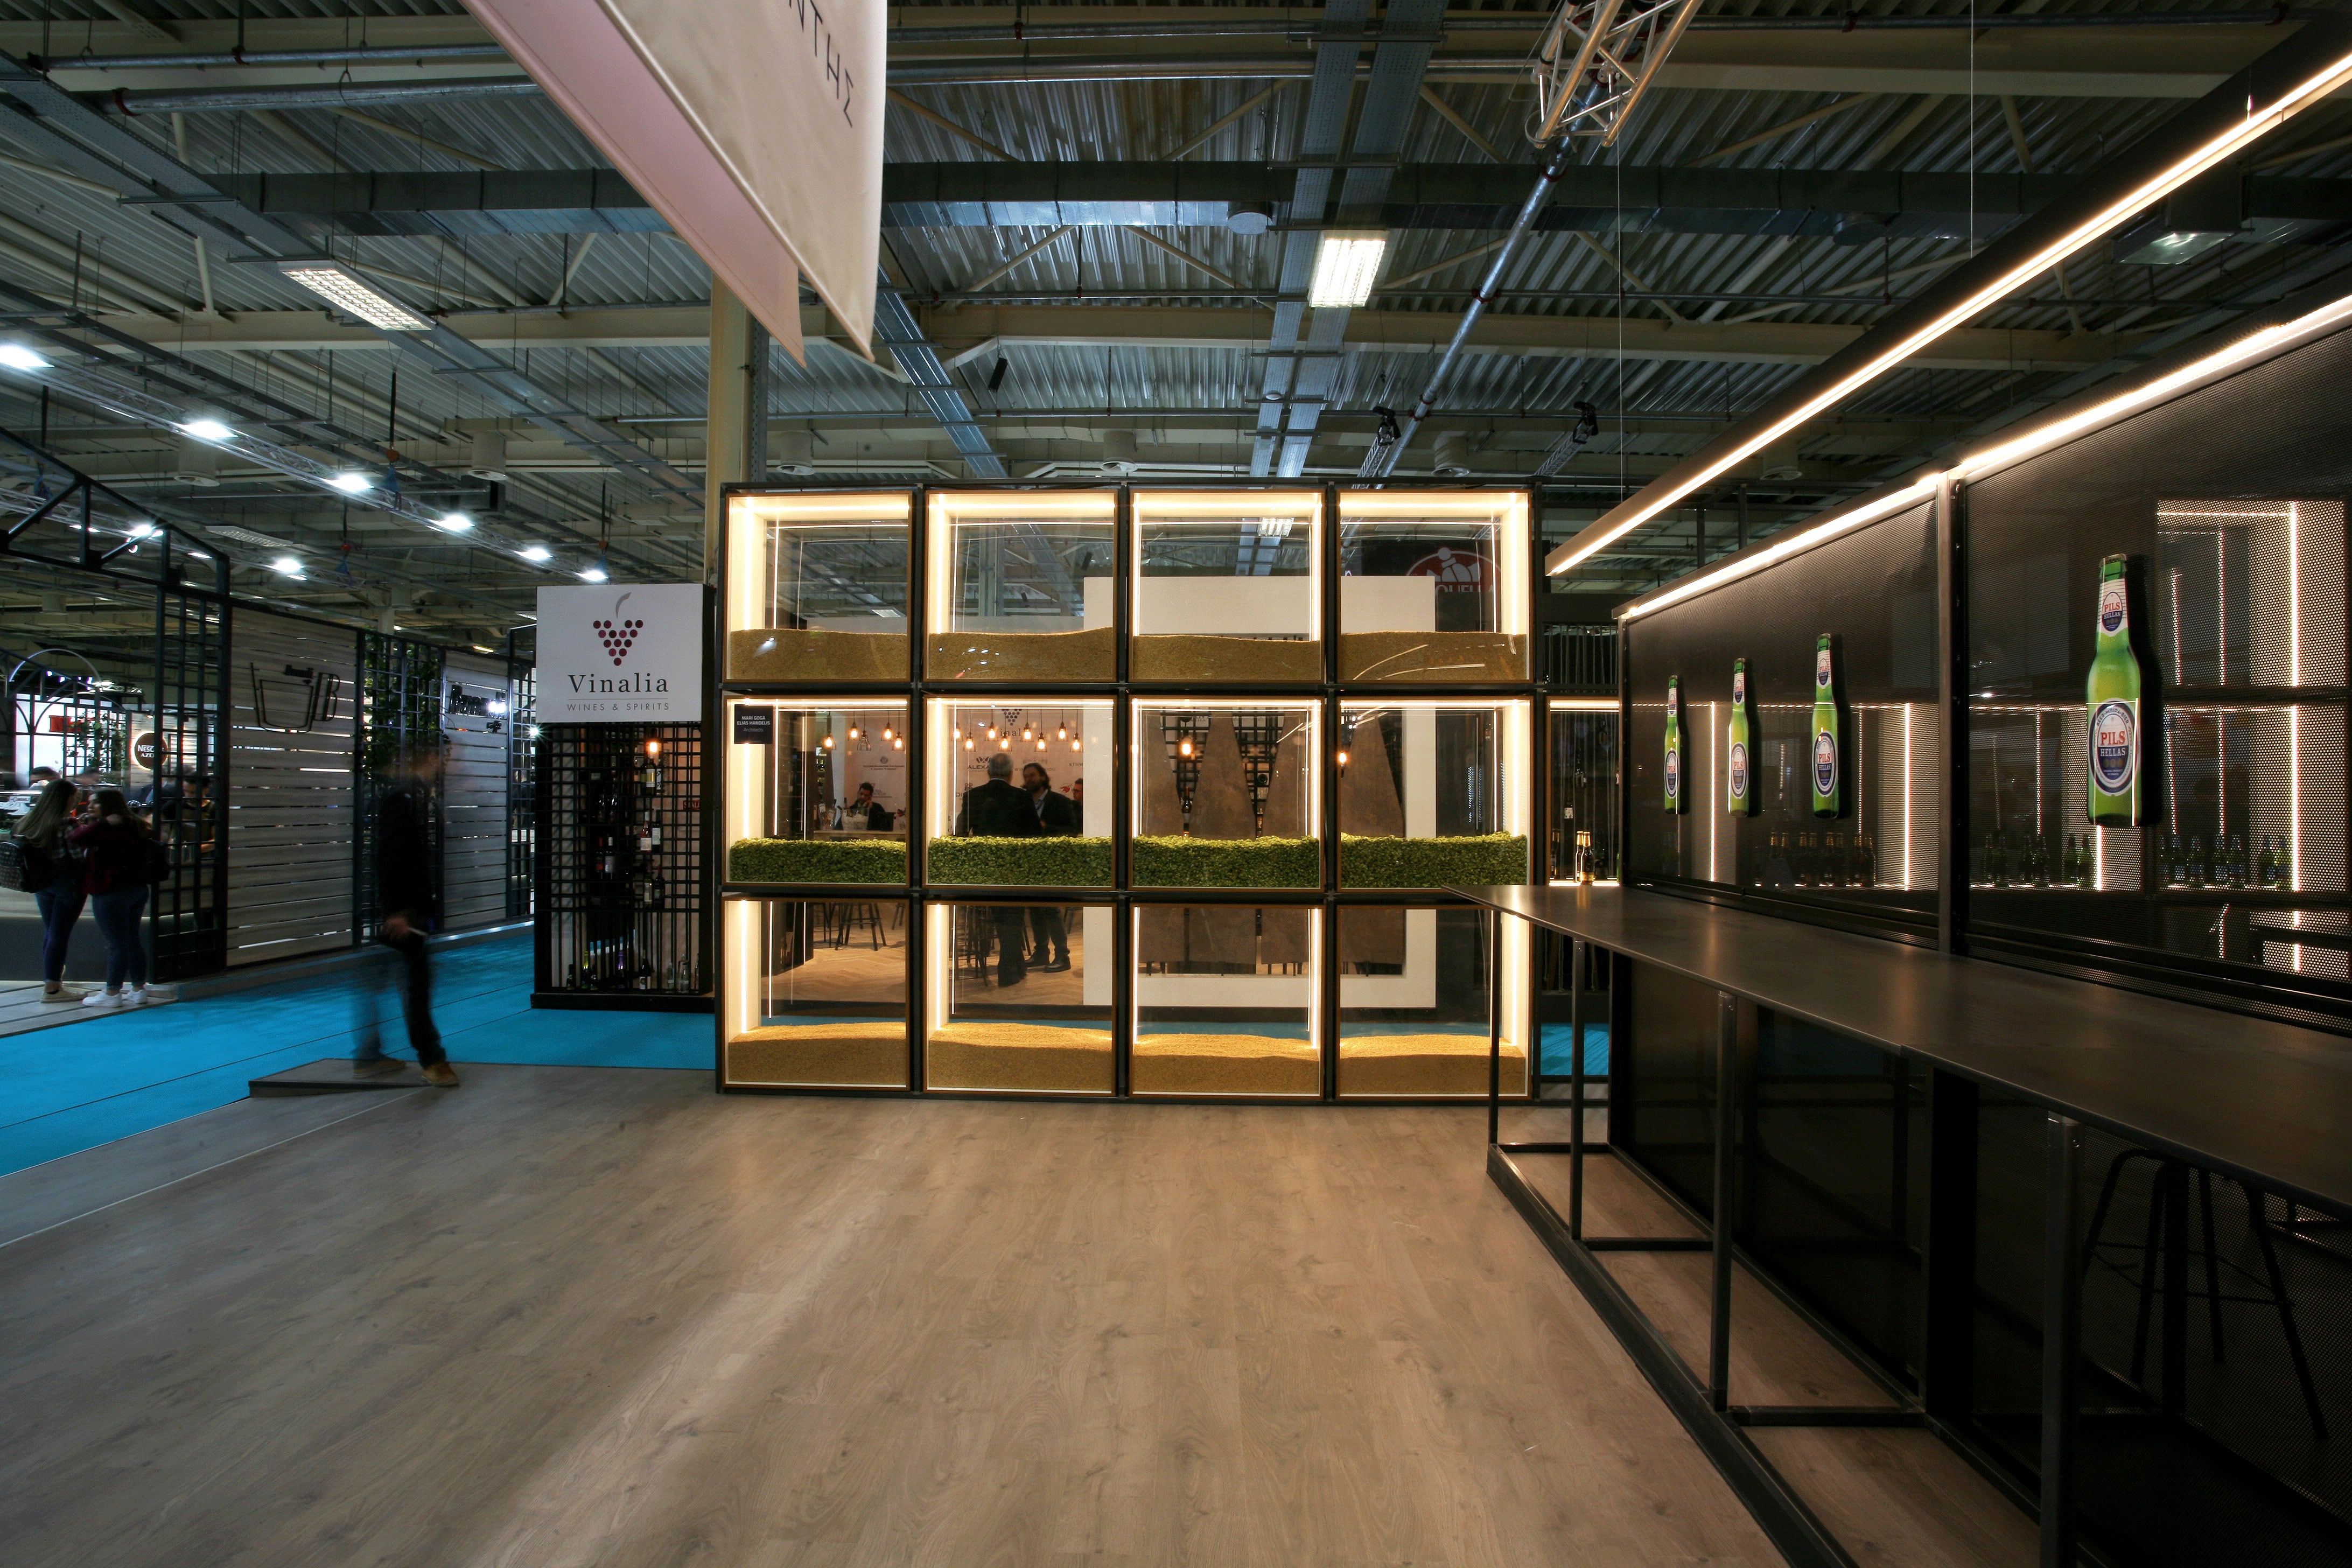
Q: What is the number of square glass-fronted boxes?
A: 12